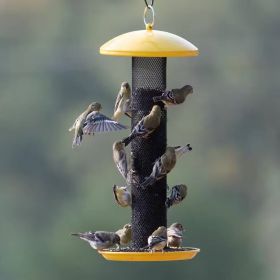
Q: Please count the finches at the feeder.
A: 12